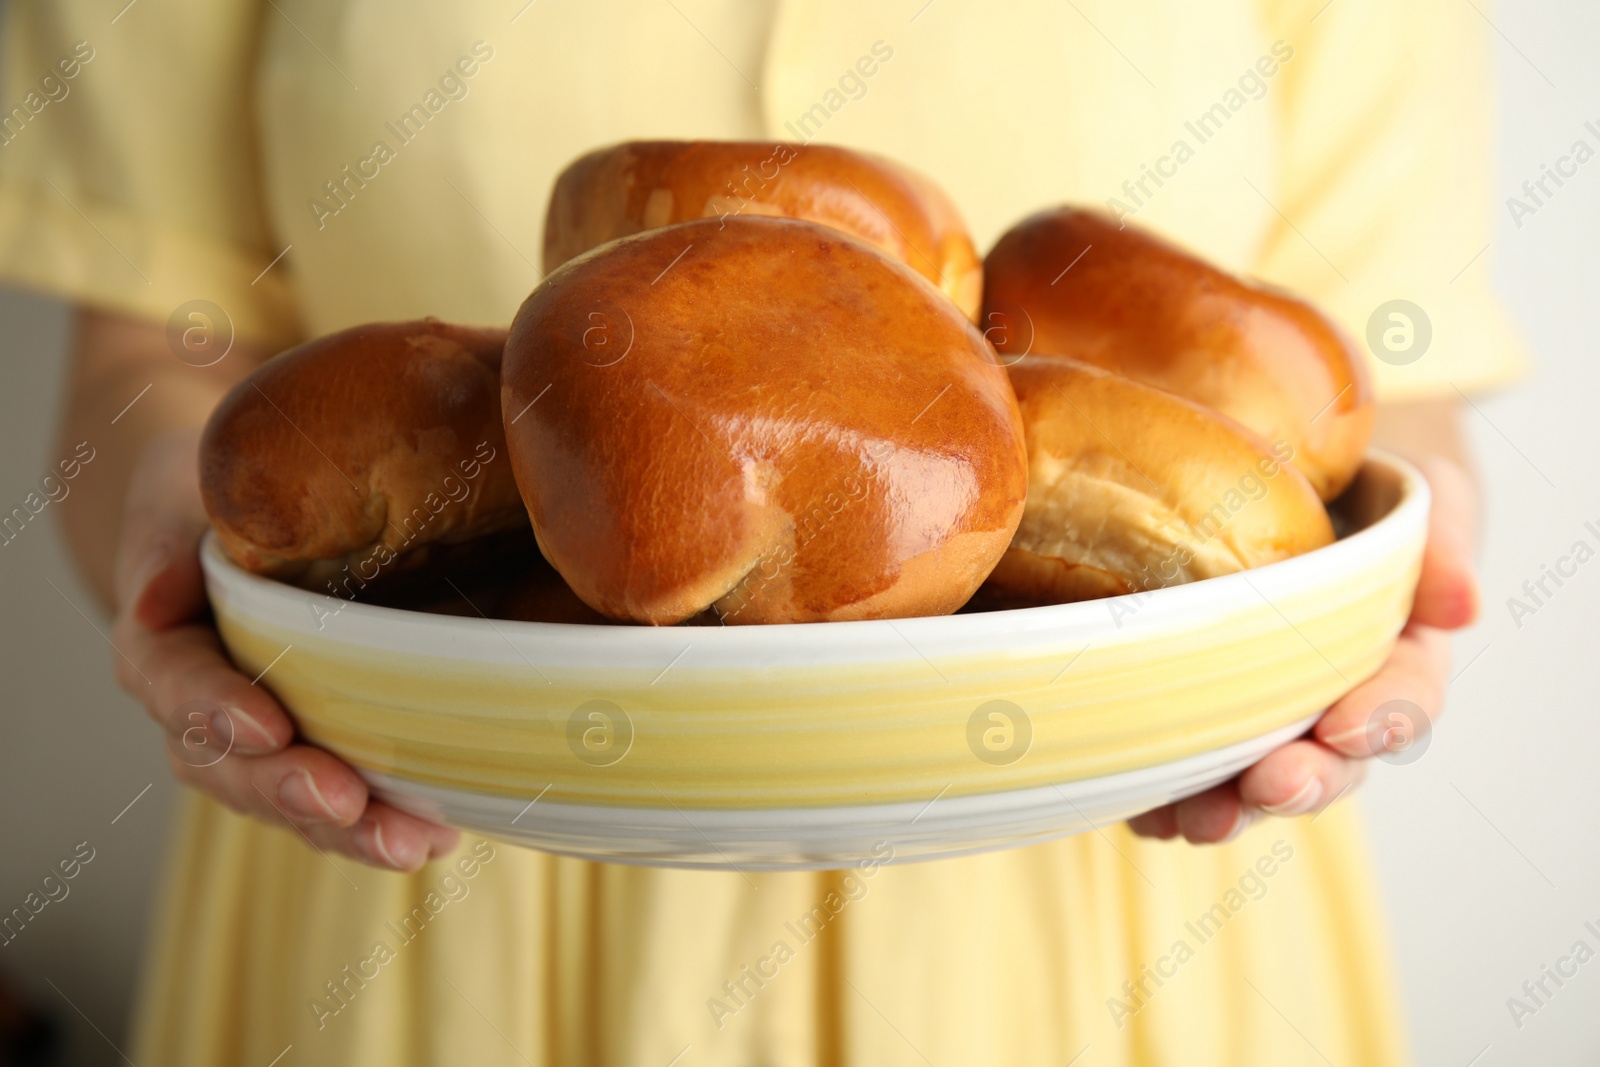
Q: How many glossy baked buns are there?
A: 5